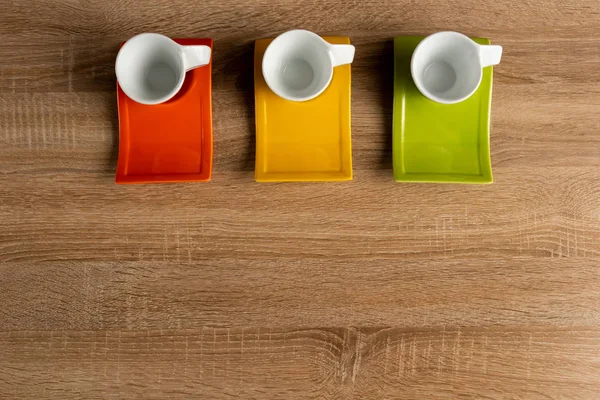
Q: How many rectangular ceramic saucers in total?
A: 3